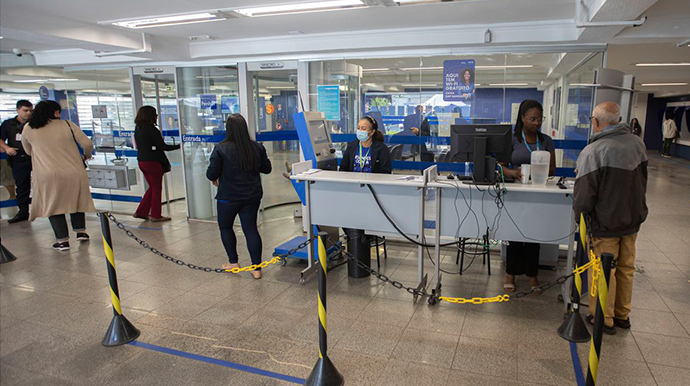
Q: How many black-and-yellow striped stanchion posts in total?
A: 4